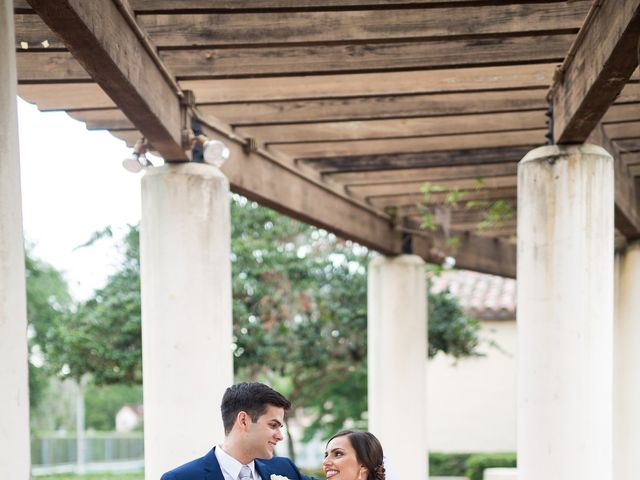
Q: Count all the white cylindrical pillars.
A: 5